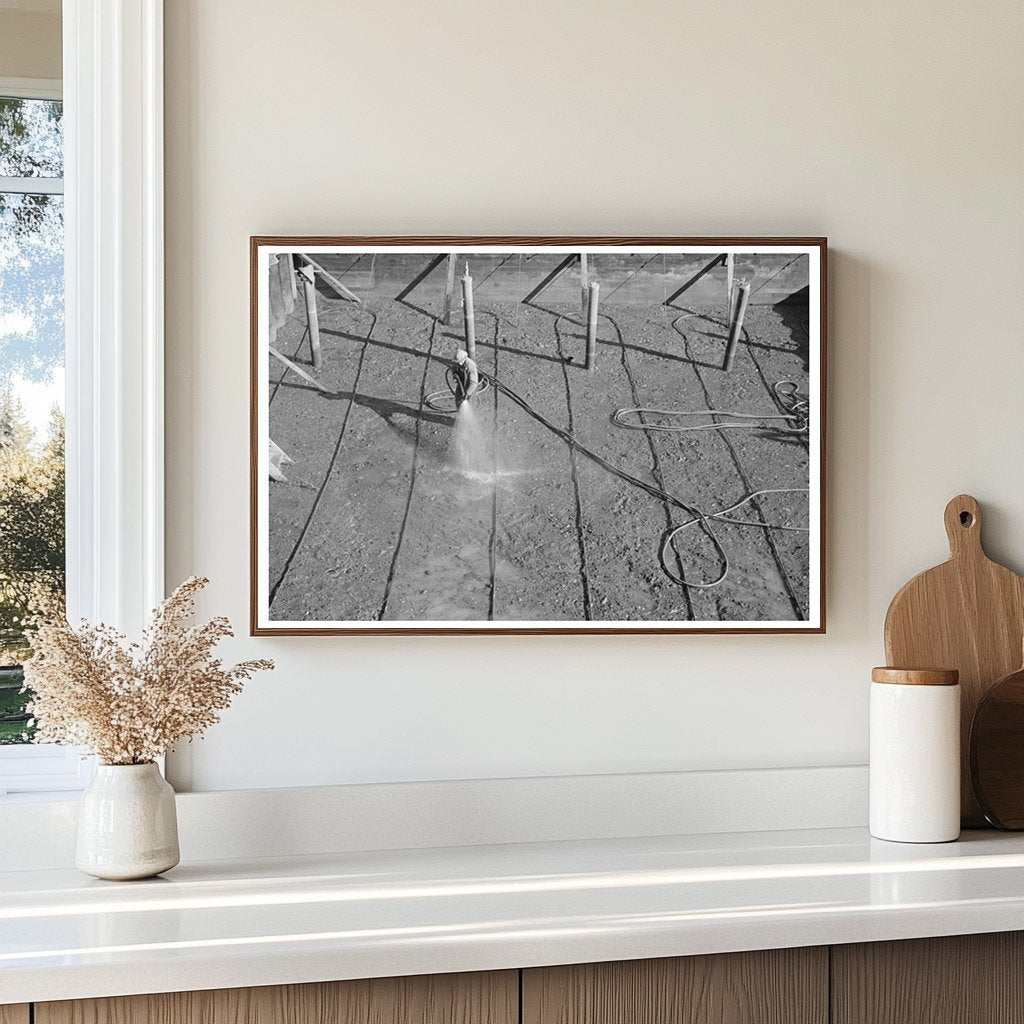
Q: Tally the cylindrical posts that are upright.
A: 4